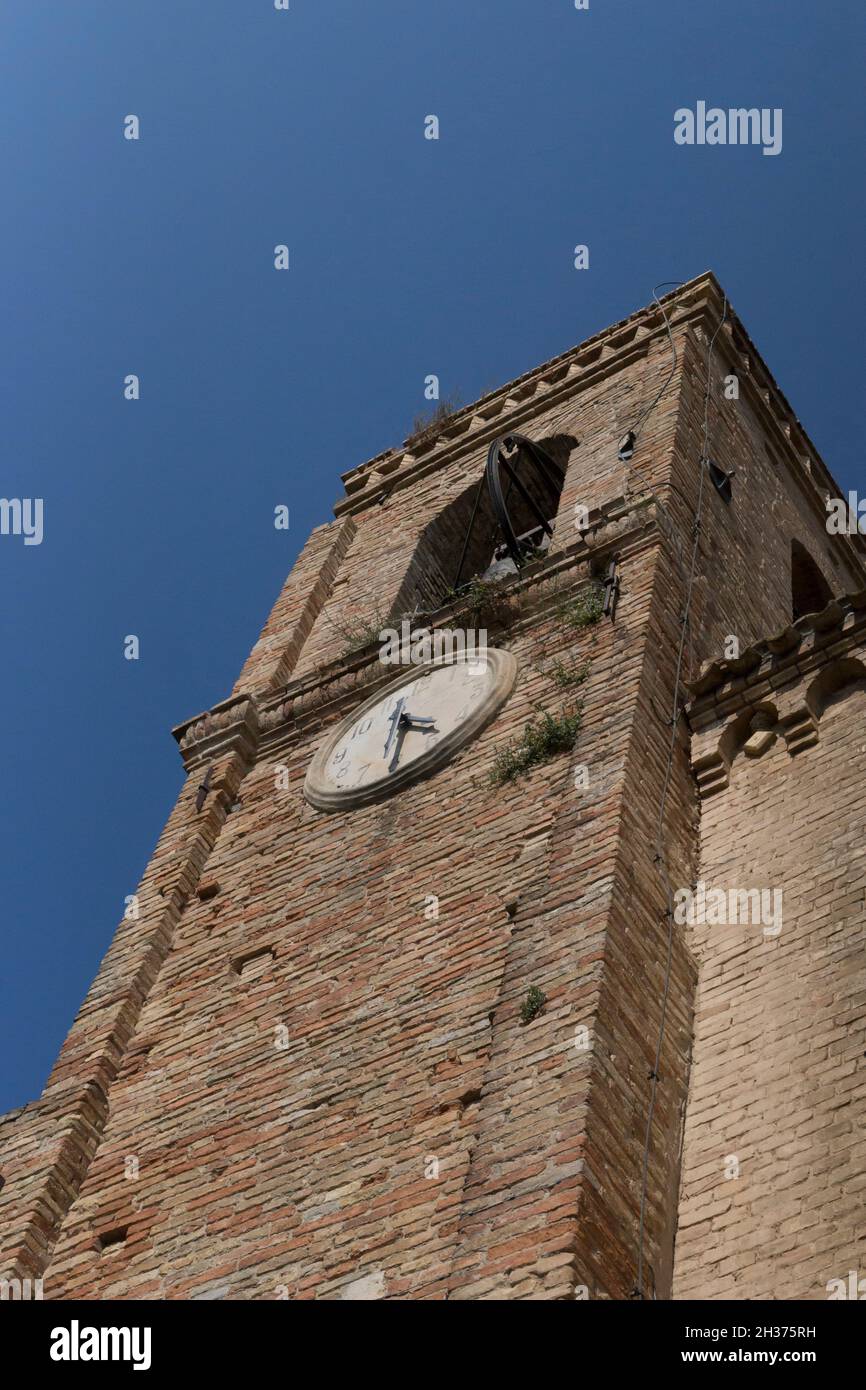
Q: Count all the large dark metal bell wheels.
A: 1